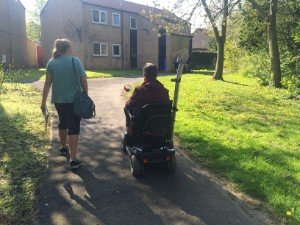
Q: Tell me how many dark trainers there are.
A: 2